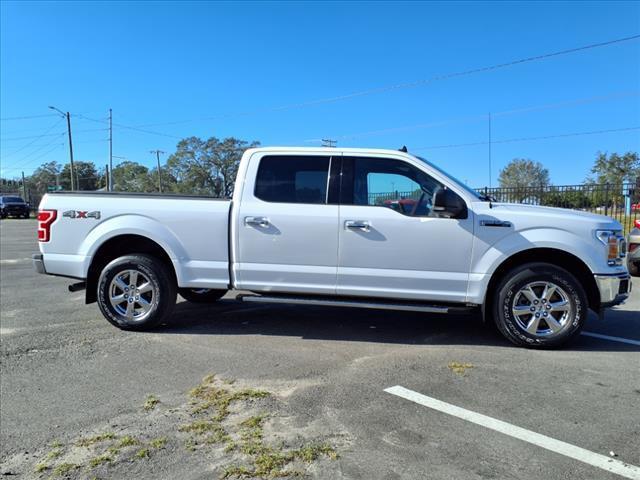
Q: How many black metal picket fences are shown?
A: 1